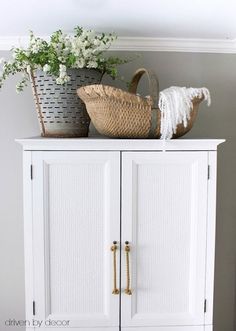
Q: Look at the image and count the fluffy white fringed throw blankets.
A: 1